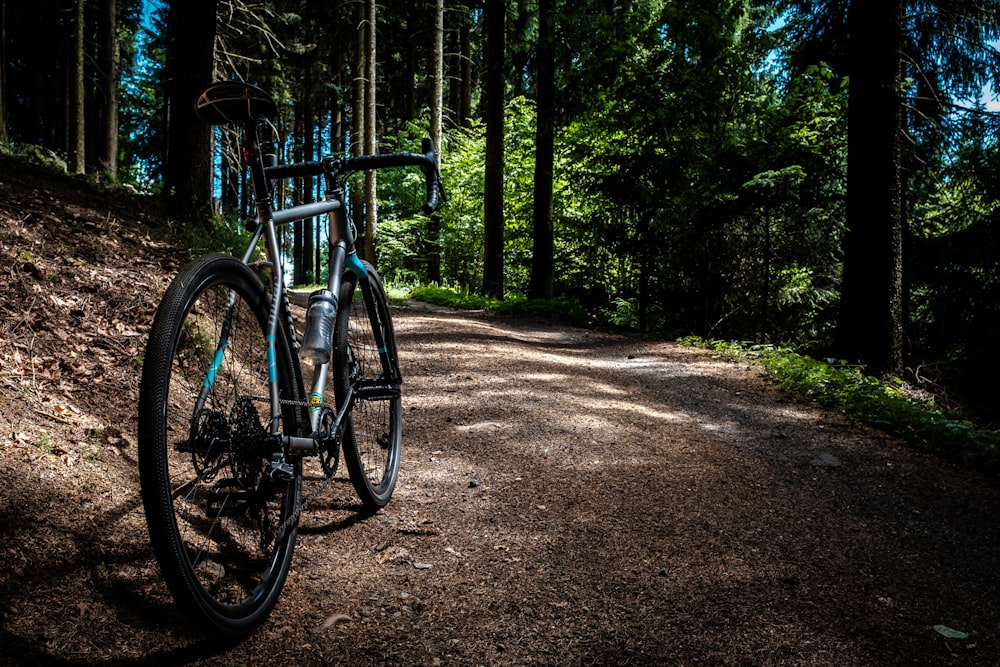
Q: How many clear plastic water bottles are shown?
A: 1